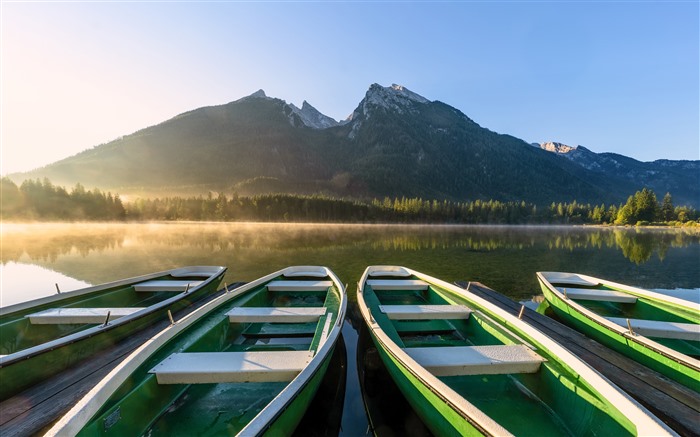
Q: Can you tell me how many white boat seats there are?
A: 10